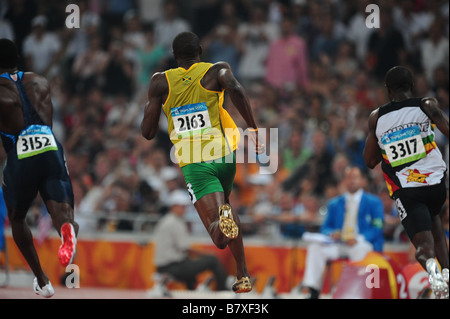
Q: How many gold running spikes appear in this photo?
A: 2